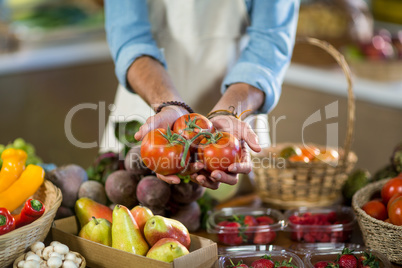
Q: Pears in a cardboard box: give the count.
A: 6